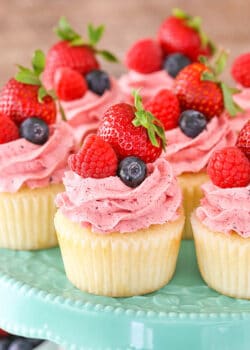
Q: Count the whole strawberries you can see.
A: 5